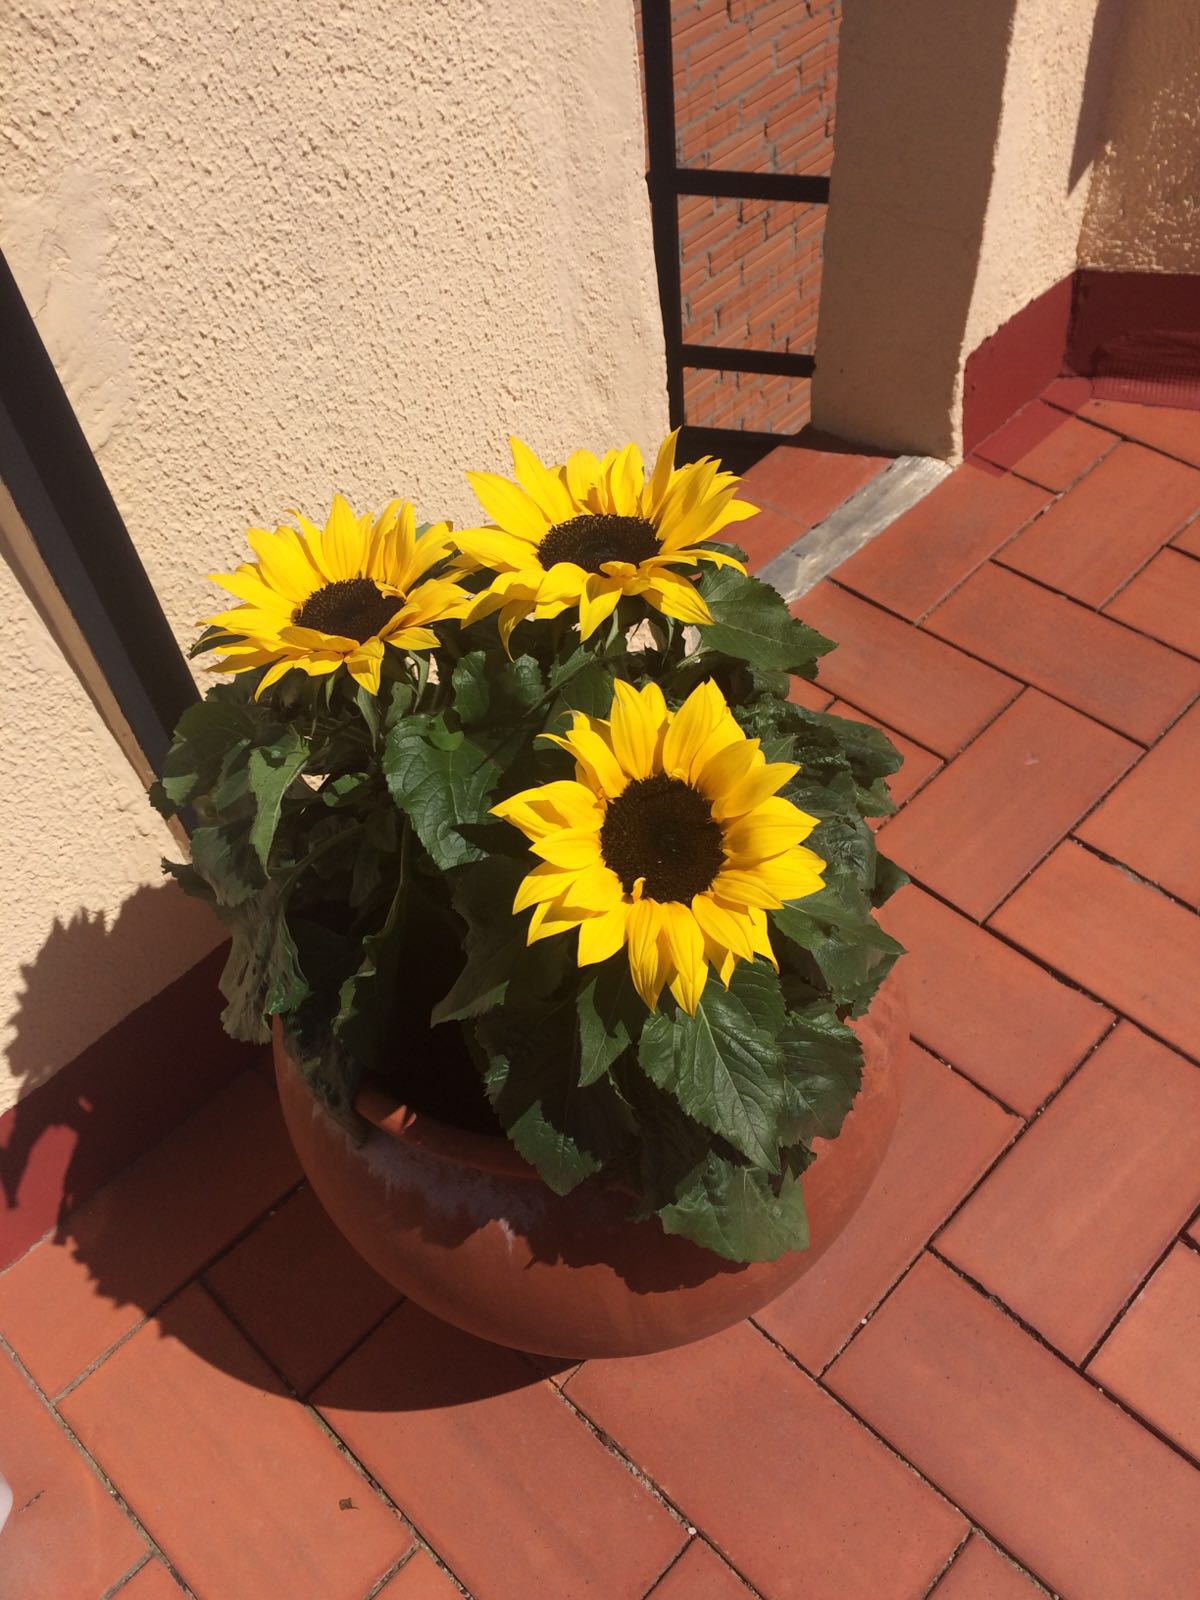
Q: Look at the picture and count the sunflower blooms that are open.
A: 3